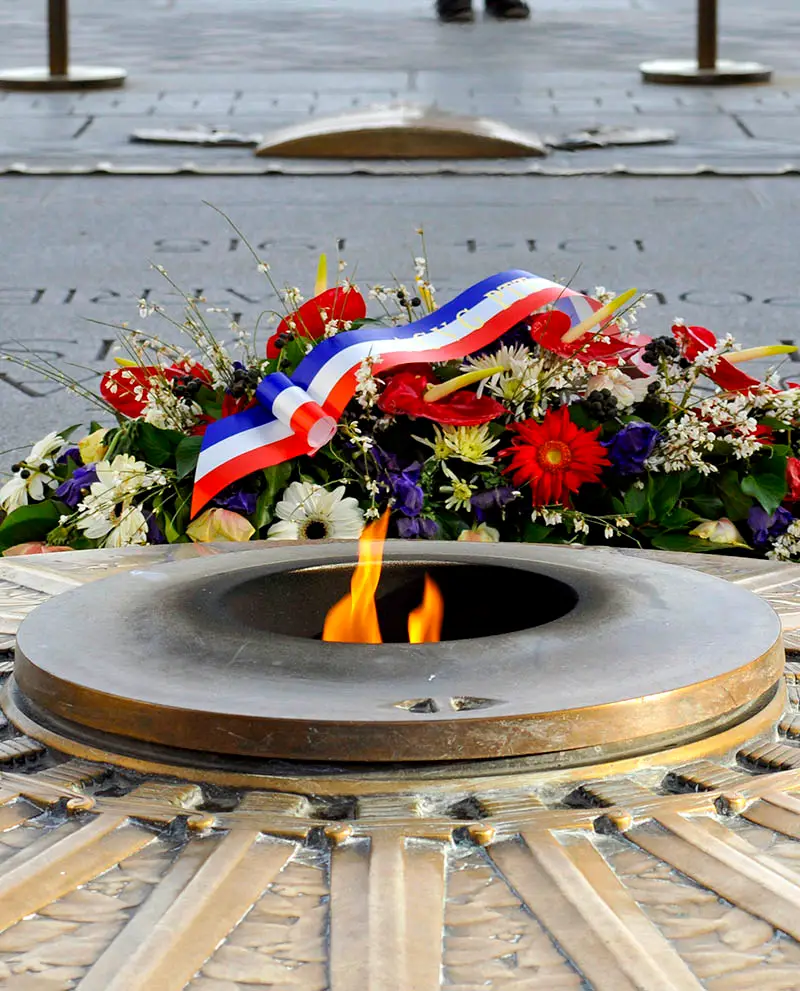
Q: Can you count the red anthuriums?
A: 5